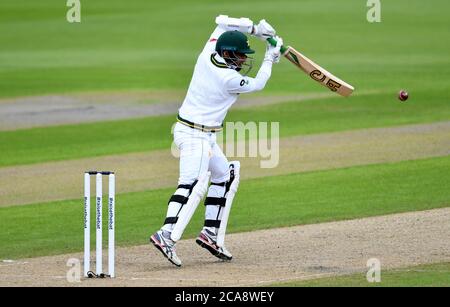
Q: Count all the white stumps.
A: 3